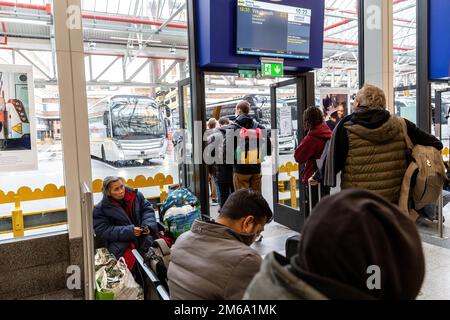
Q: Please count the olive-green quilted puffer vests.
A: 1